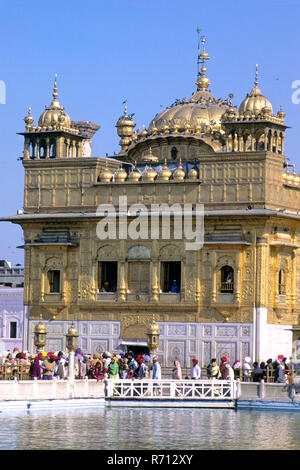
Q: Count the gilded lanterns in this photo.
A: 3